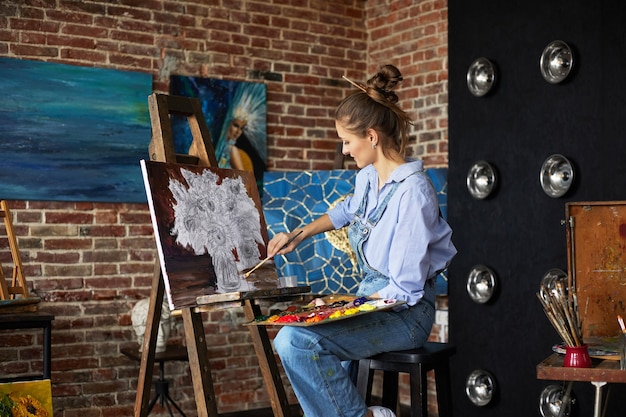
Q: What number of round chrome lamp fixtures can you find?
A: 8